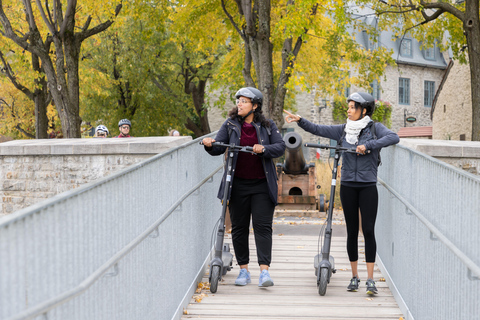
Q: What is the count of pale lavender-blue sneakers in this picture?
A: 2